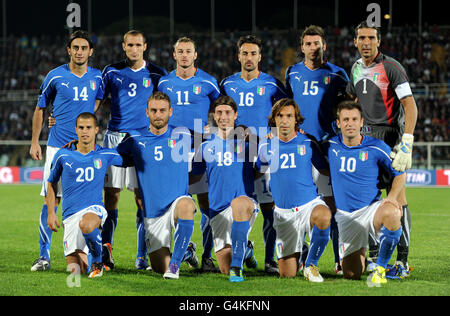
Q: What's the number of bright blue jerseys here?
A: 10